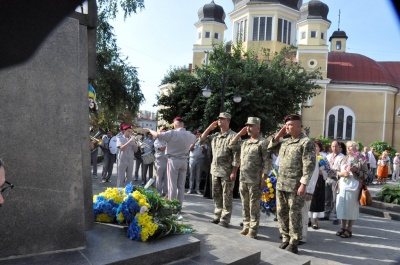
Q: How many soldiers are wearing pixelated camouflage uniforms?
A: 3